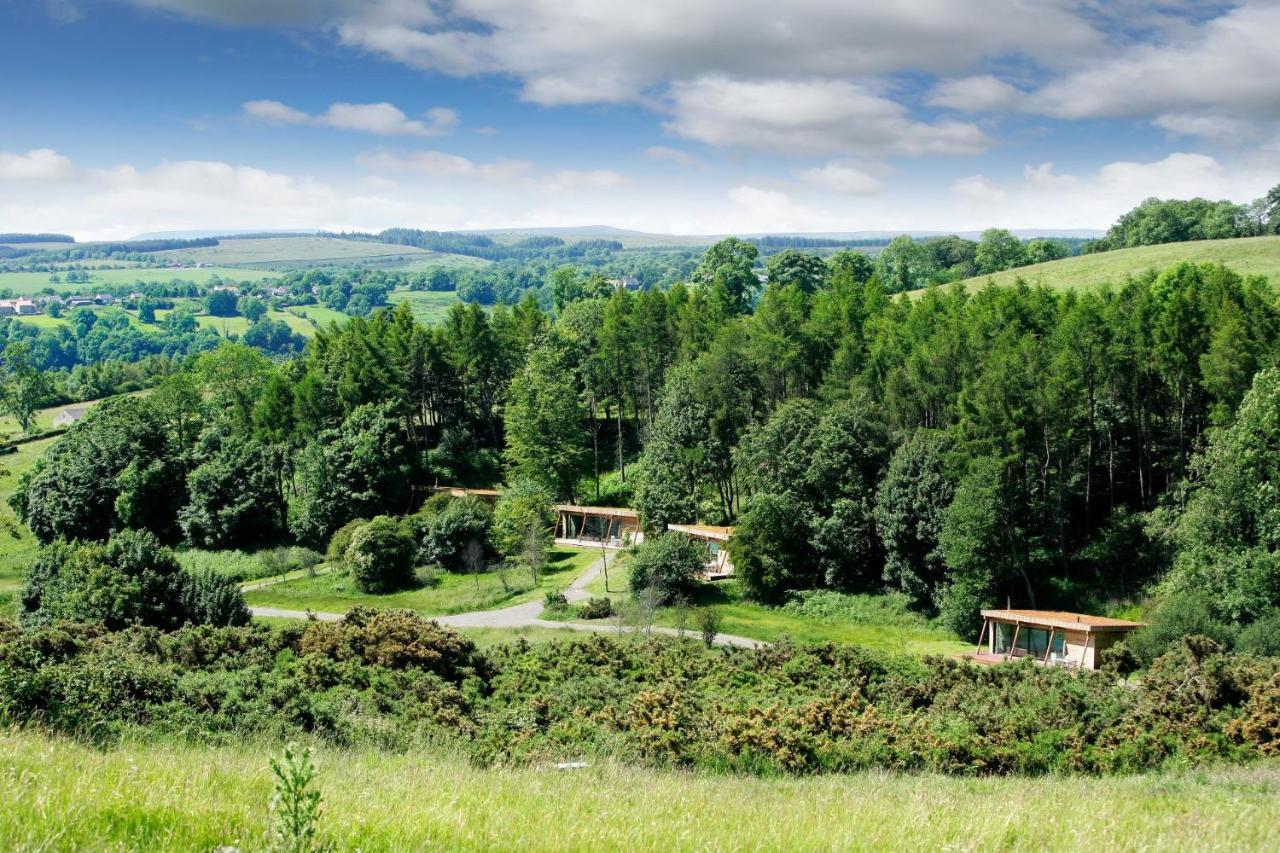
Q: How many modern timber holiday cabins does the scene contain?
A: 4